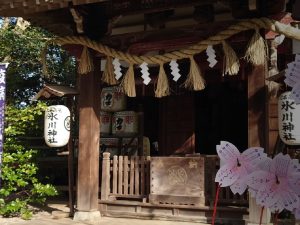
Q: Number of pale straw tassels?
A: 7